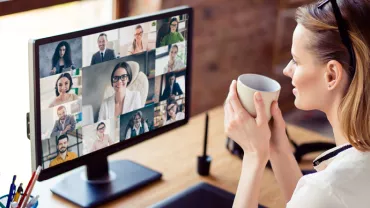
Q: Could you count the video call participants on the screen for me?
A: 13